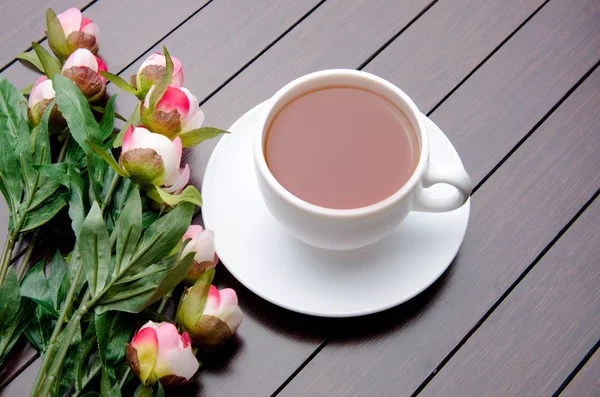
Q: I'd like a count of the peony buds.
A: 9